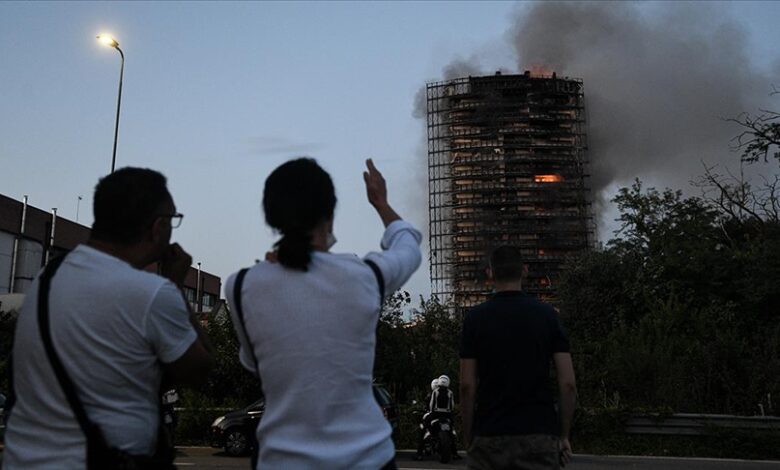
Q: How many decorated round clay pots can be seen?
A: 0